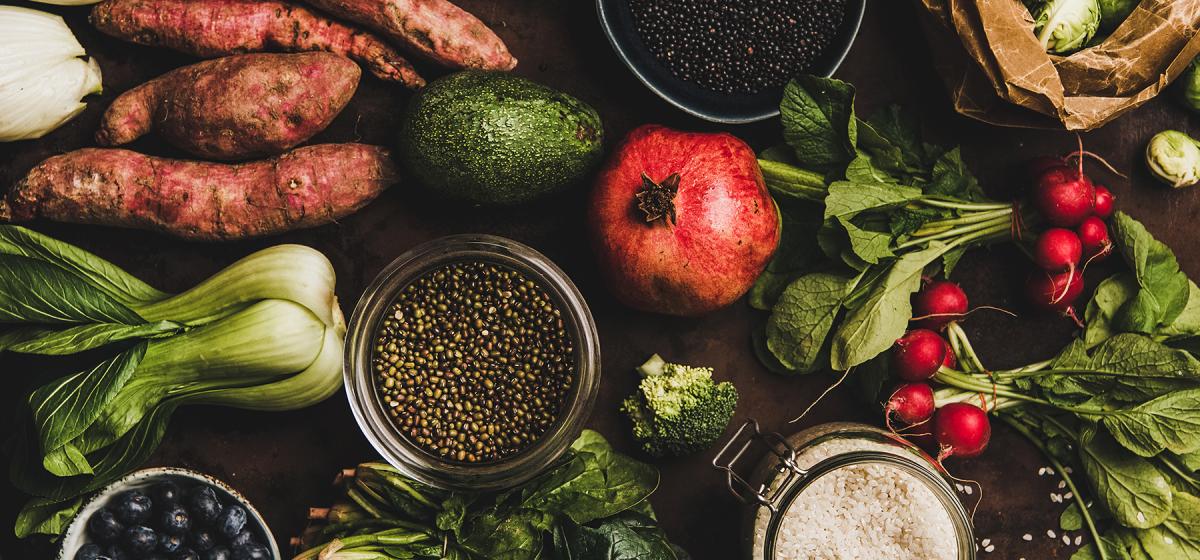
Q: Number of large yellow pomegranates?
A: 0